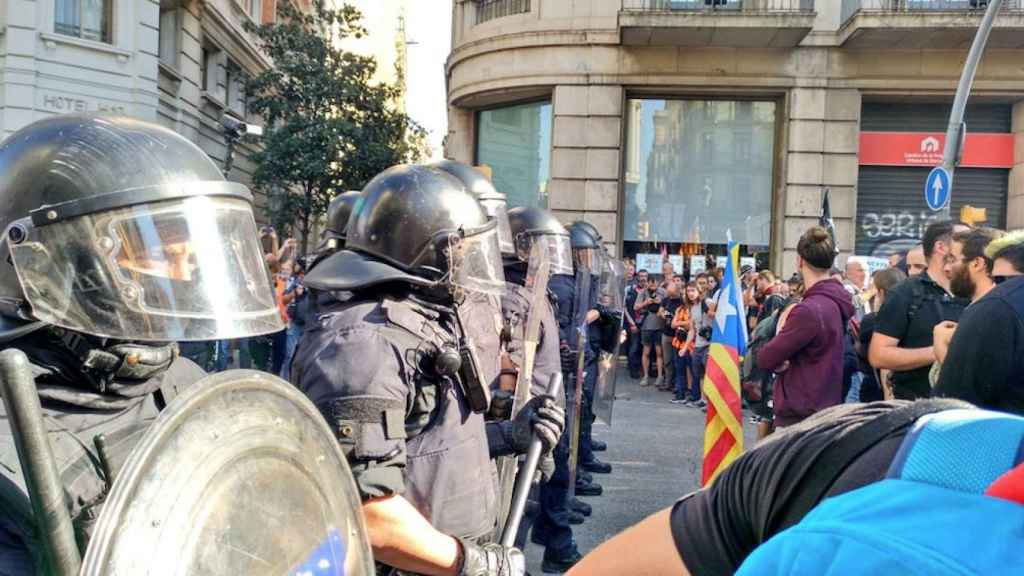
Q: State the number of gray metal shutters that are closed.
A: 1